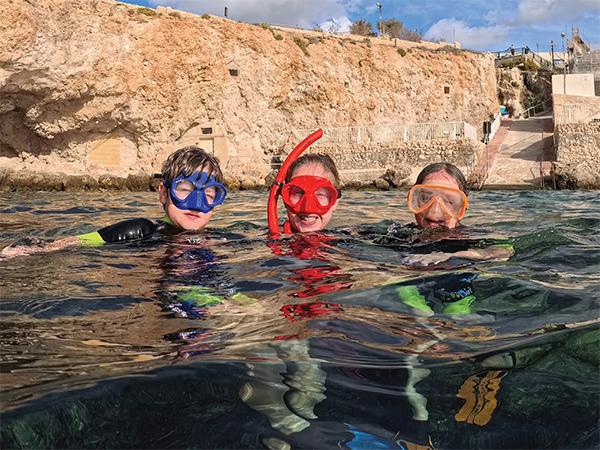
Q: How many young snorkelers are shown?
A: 3